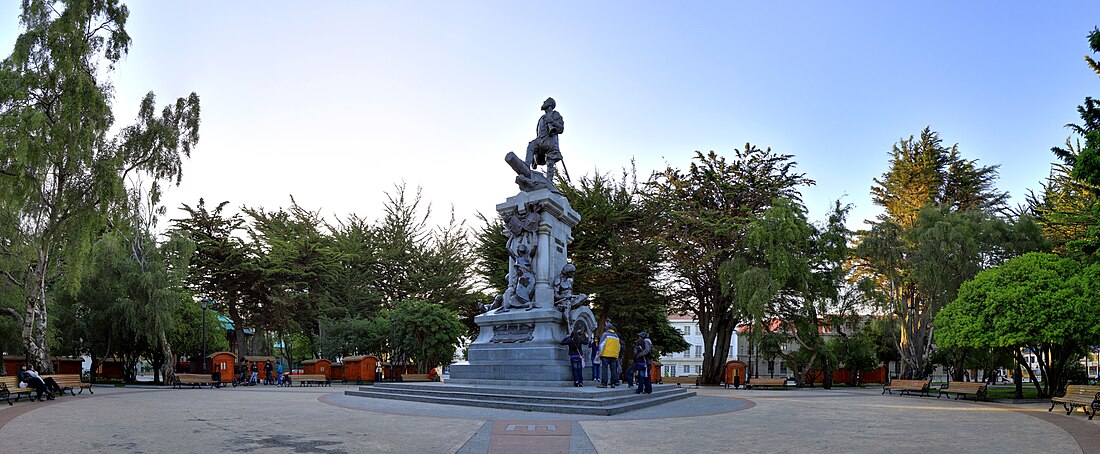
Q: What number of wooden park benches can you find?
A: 10